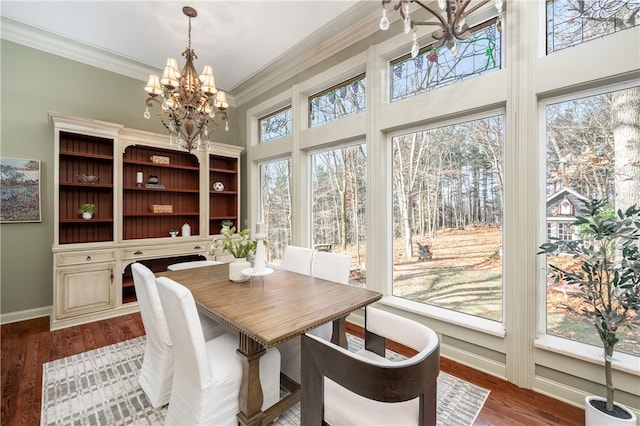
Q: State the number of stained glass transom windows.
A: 4